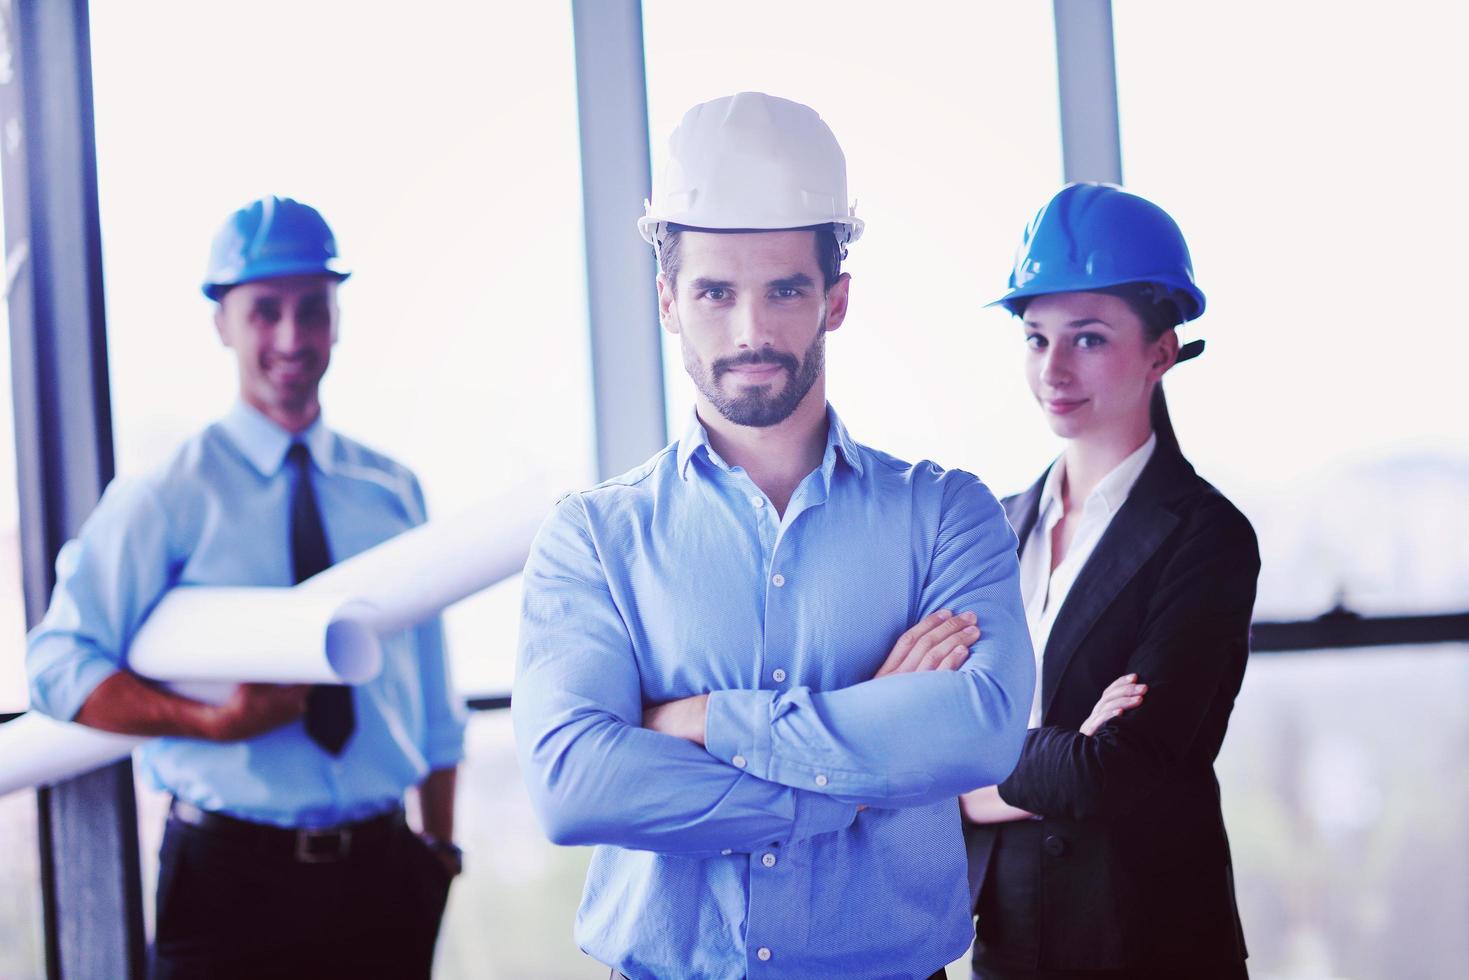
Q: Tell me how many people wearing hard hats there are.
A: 3